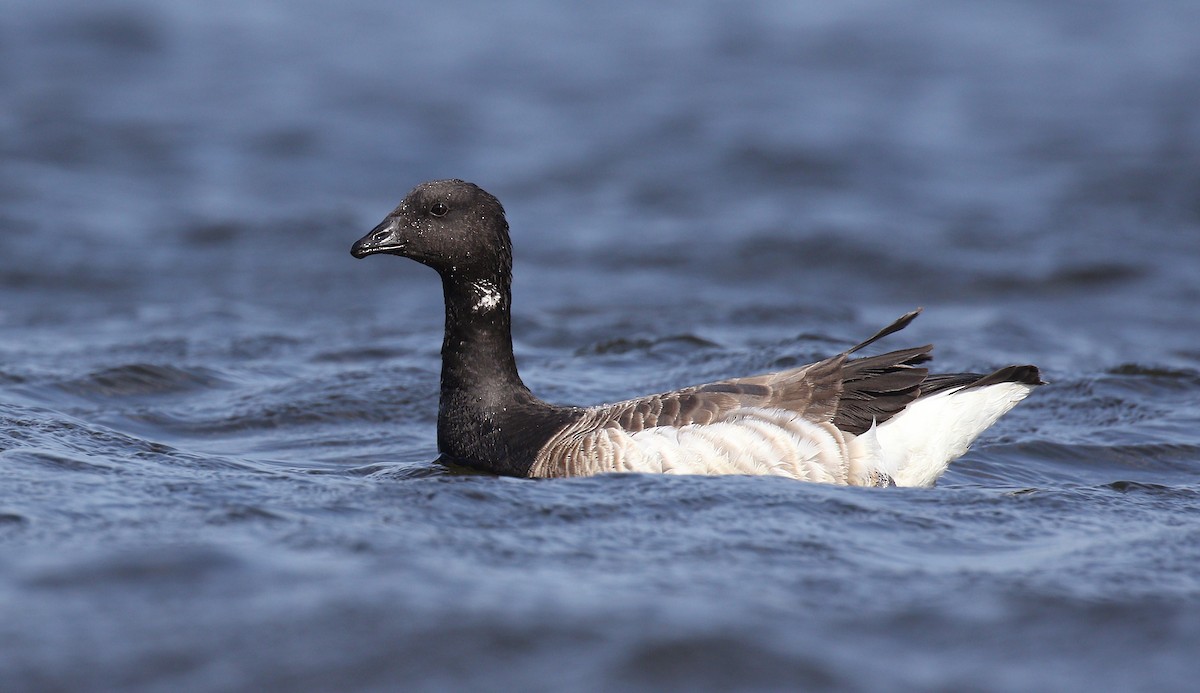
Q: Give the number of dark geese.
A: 1